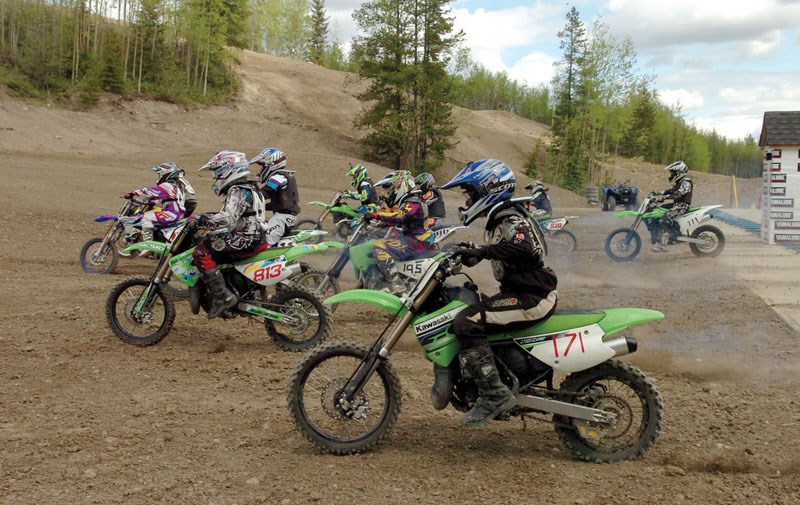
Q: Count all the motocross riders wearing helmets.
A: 9